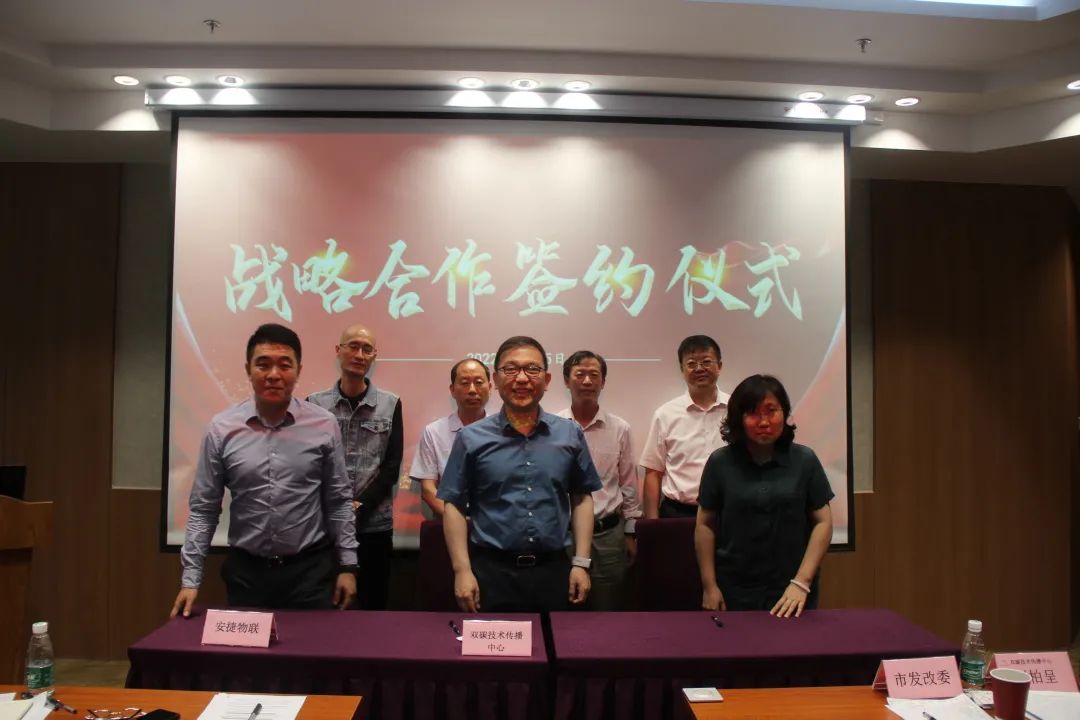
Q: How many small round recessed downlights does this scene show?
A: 10